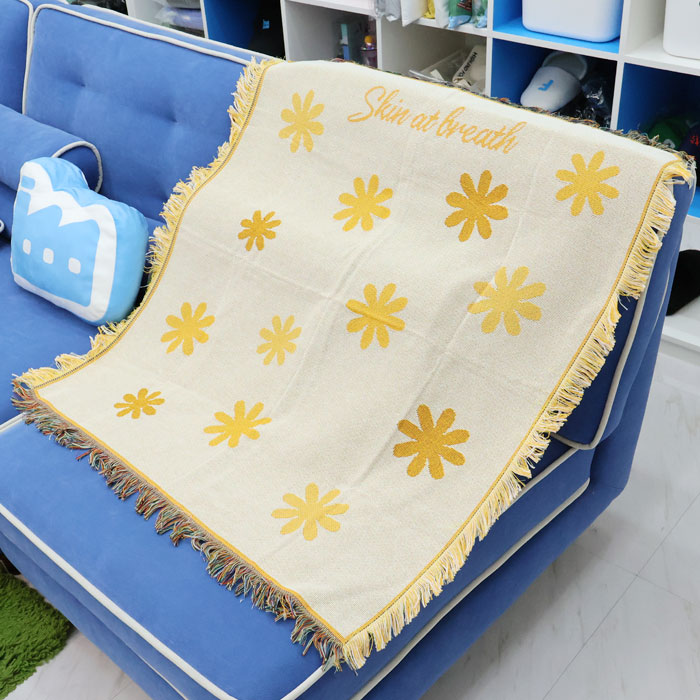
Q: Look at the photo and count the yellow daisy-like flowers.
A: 13